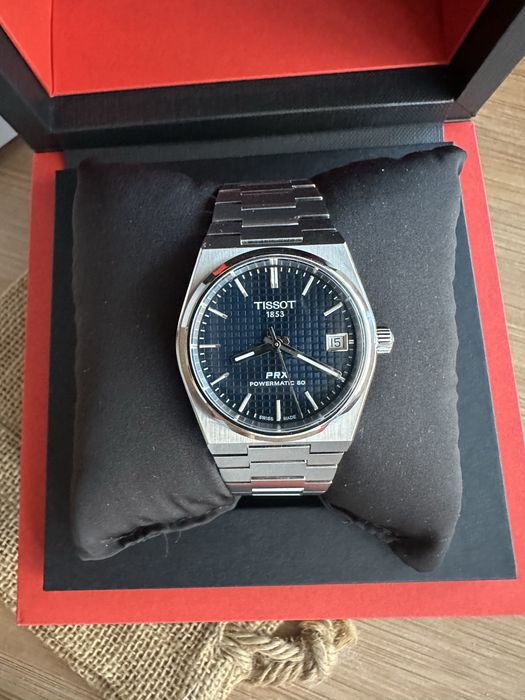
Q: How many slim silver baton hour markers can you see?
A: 11